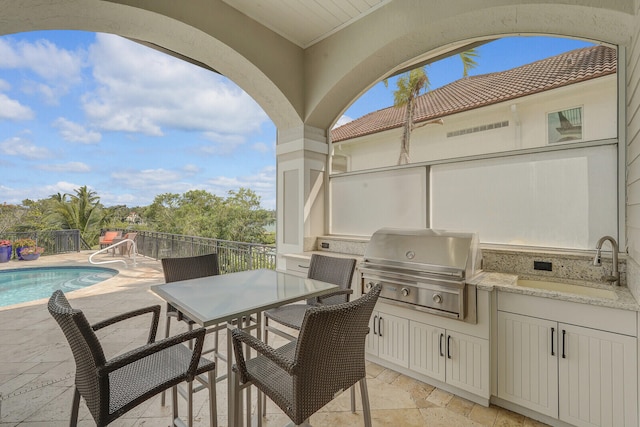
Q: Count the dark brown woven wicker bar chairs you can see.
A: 4